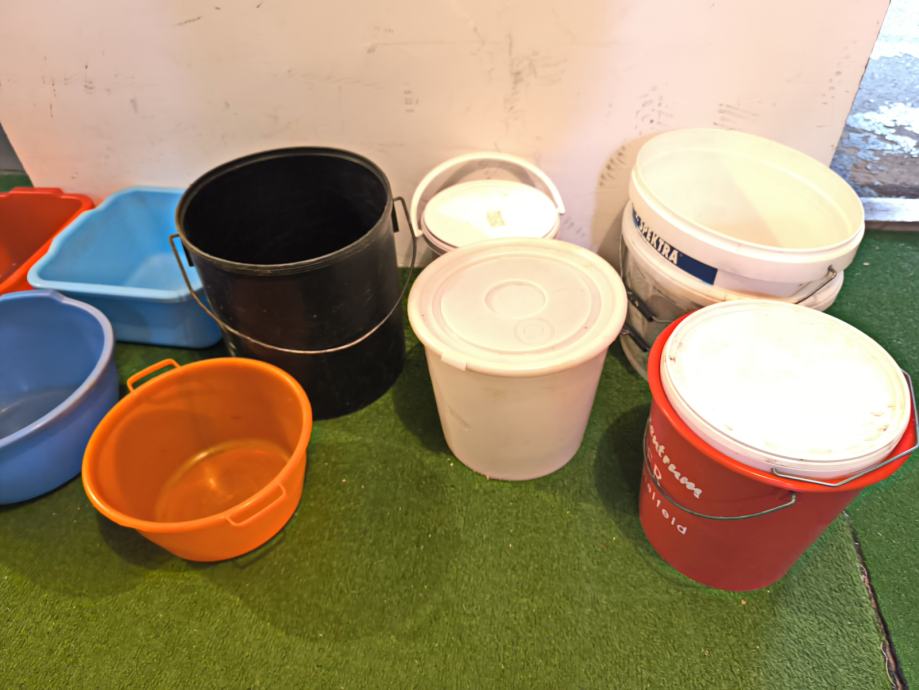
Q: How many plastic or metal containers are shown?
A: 11